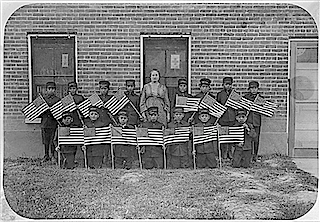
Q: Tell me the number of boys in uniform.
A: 15